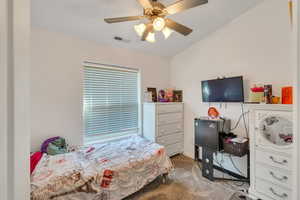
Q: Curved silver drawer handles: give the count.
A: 3